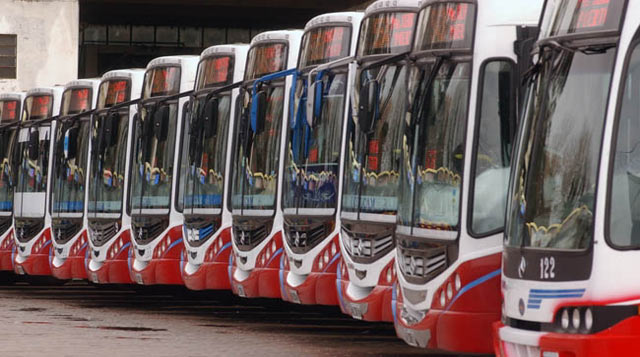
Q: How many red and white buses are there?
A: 11